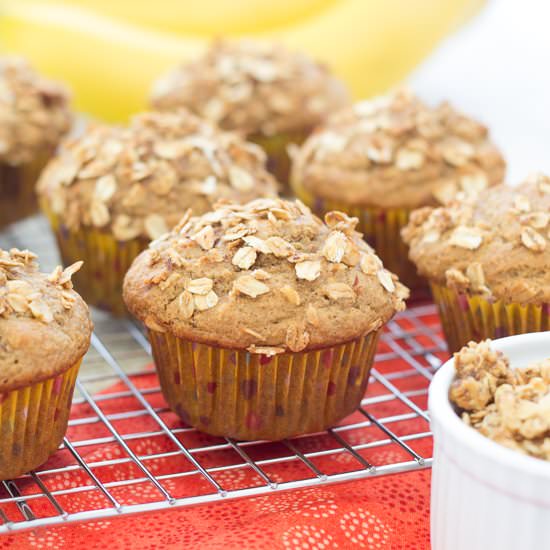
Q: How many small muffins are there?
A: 7